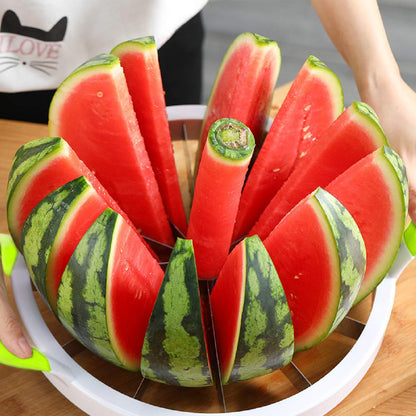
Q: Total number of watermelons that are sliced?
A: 1